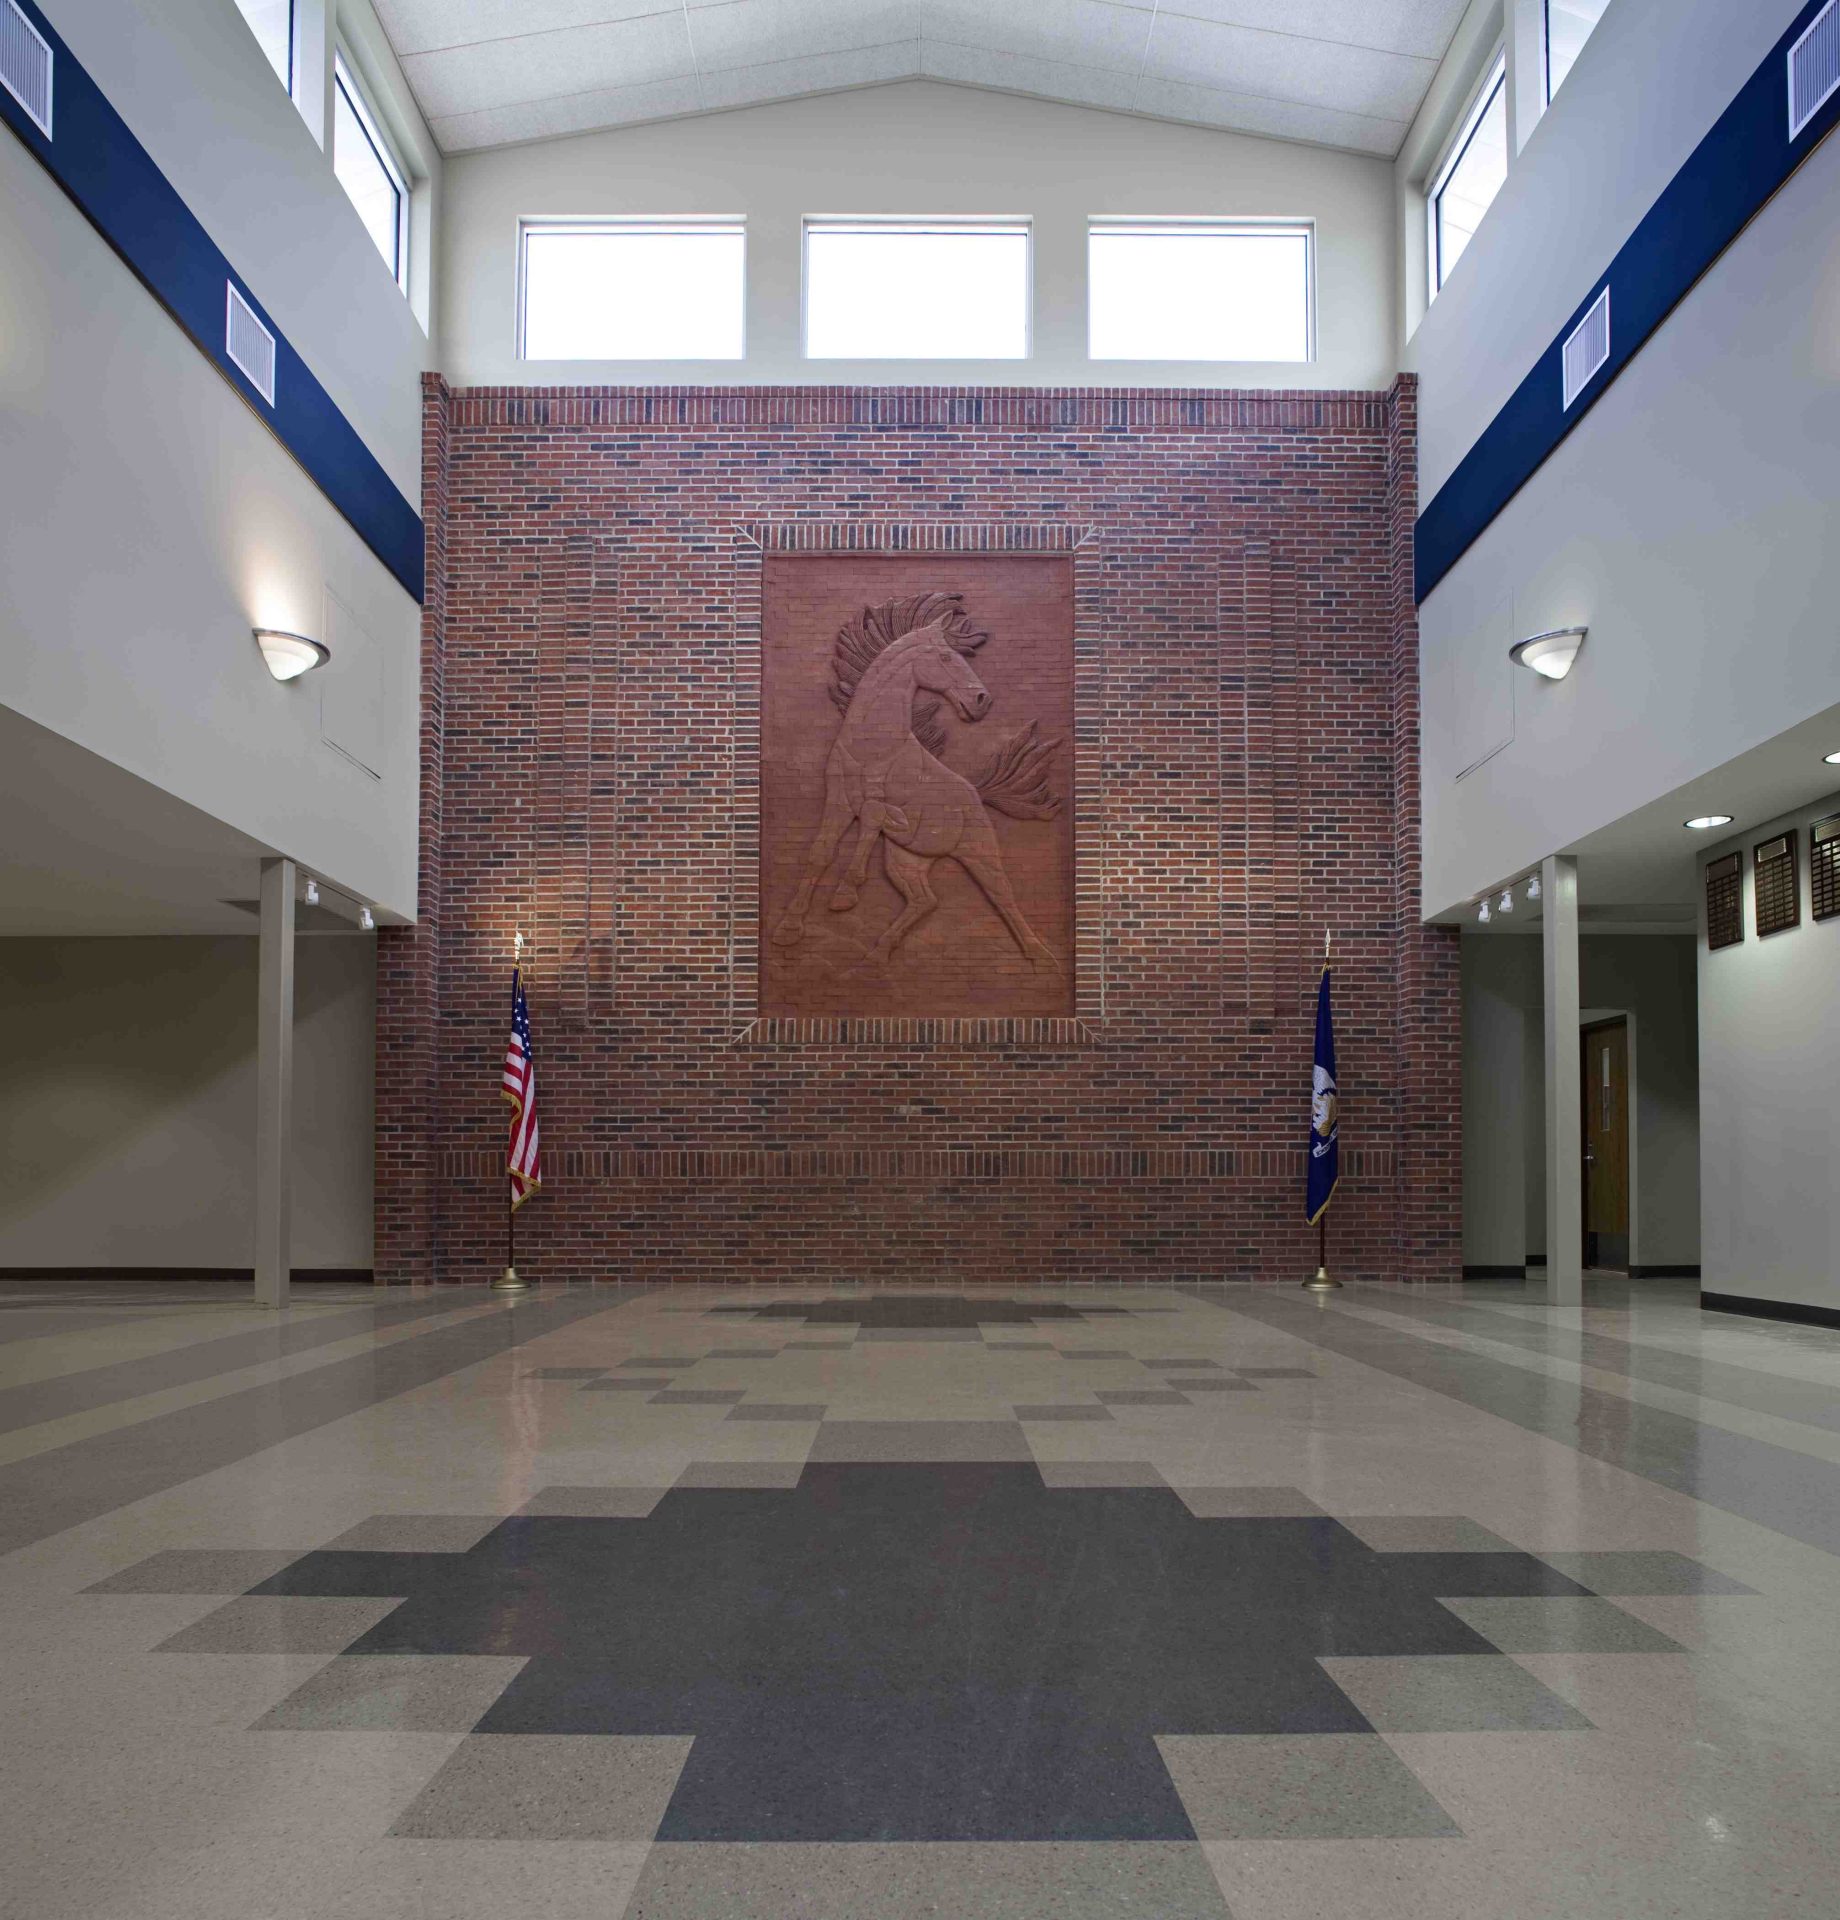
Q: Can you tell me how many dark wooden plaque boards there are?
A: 3